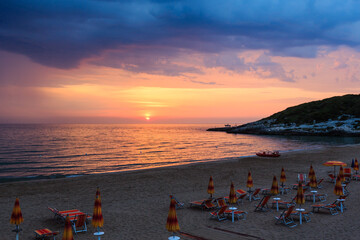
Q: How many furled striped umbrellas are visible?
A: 15